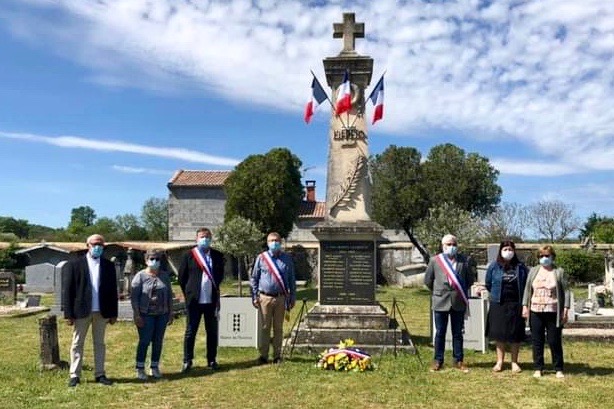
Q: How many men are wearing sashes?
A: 3